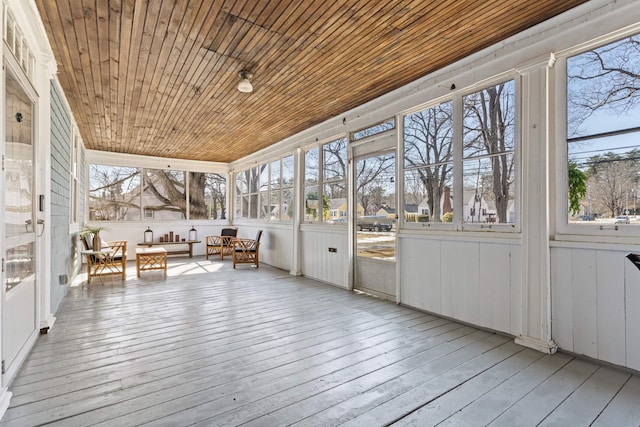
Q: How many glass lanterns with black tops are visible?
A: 2